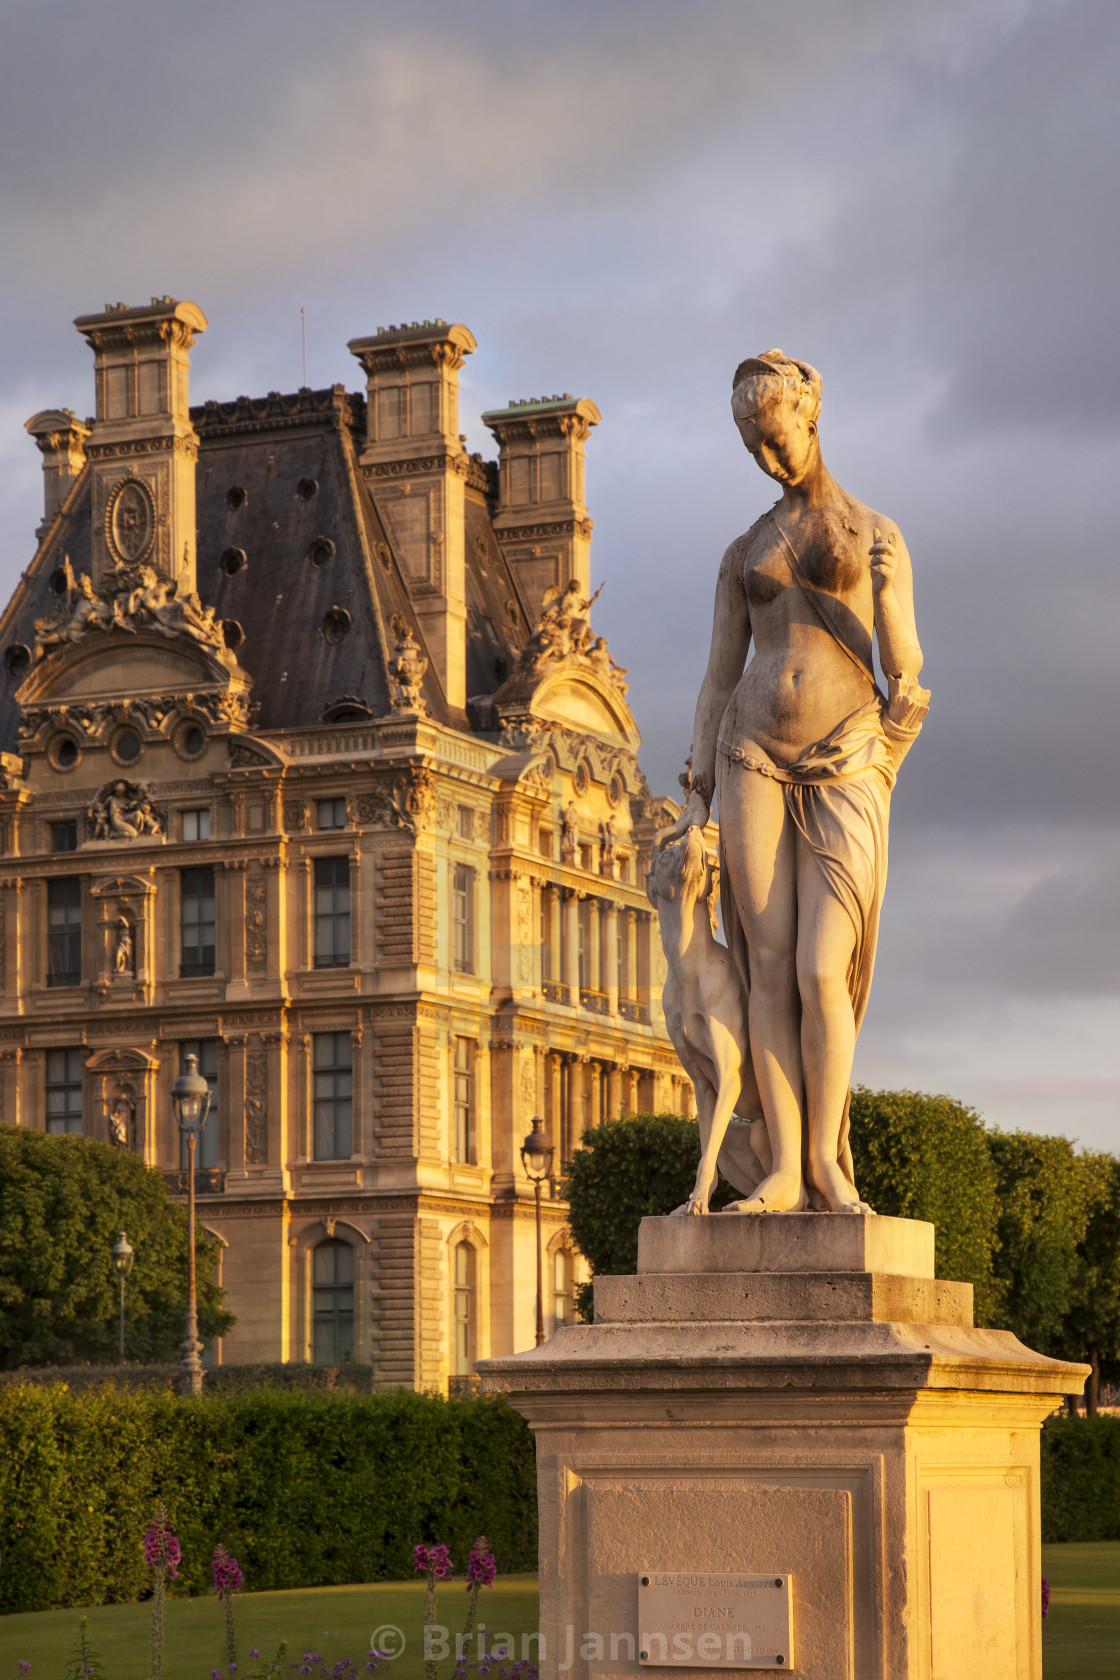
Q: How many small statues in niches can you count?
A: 2